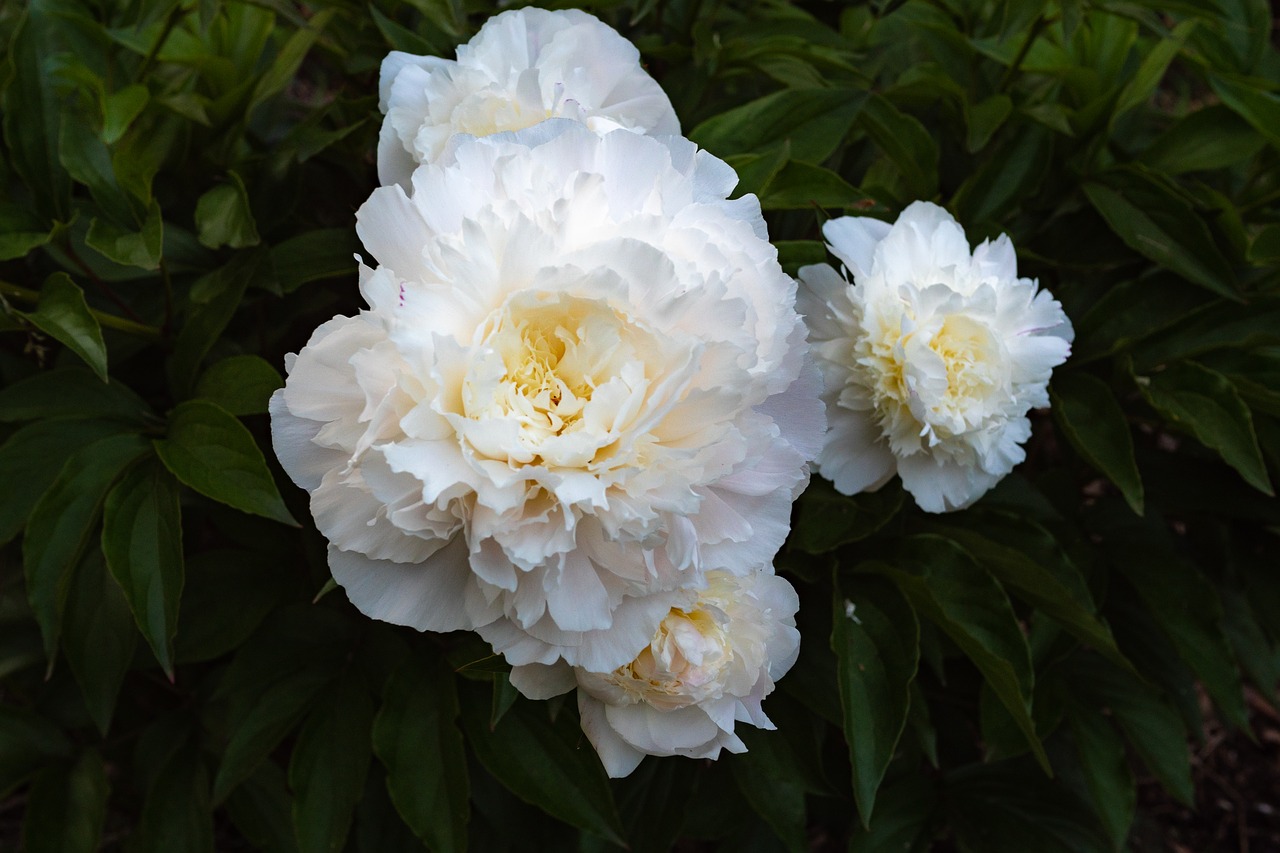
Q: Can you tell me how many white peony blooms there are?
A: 4